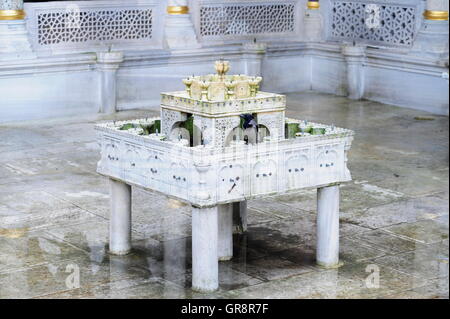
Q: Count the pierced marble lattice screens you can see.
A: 3